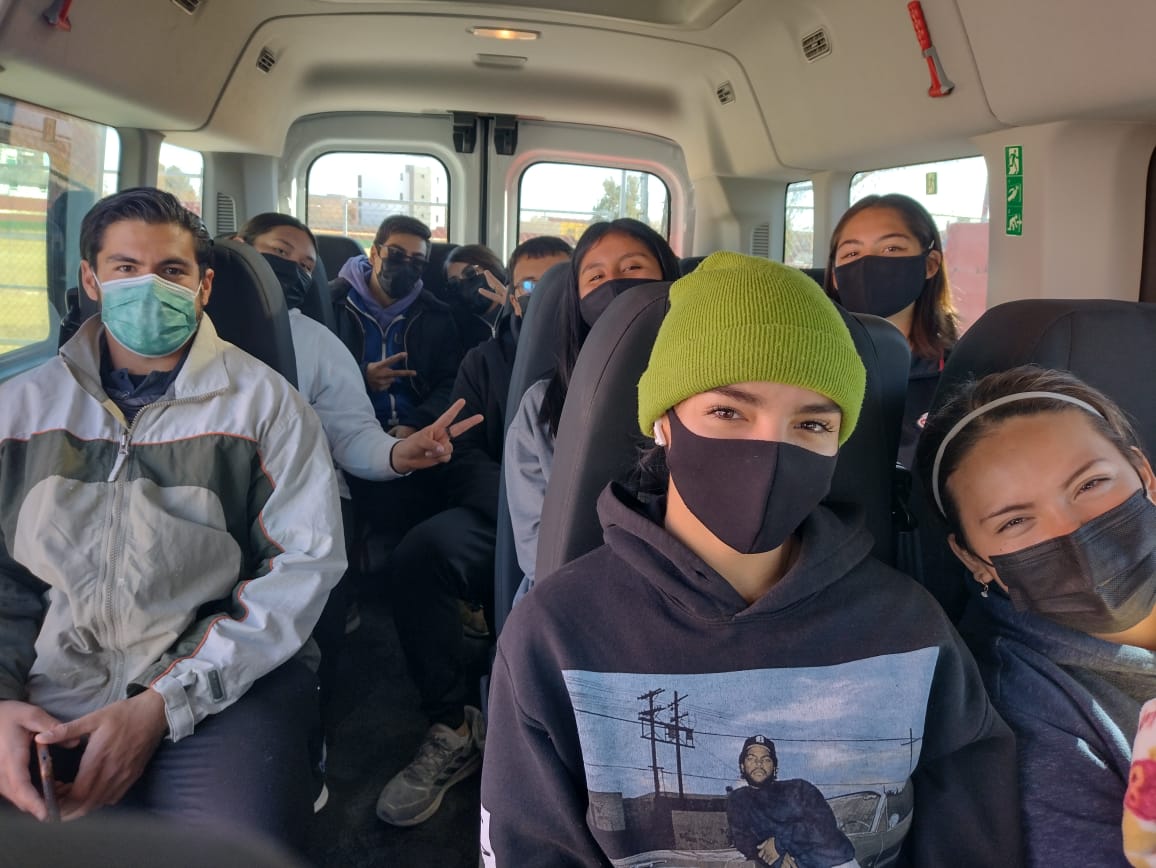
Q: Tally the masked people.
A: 9